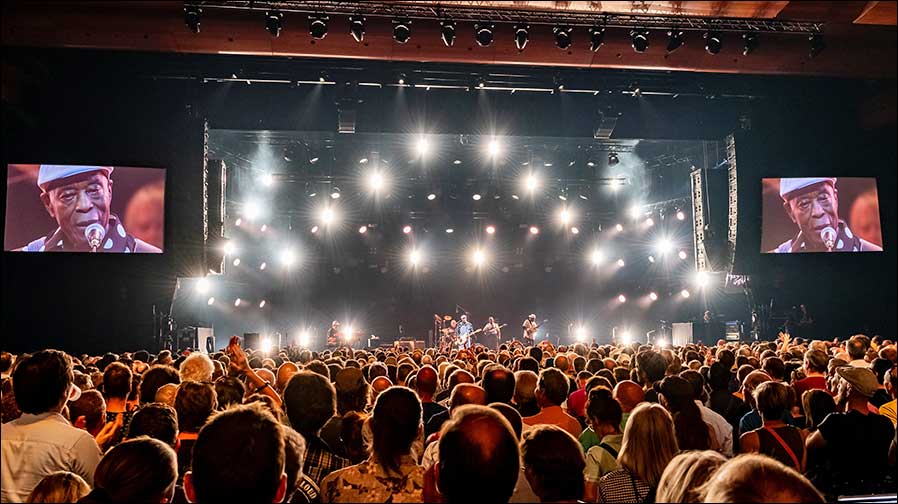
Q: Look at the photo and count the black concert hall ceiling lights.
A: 15